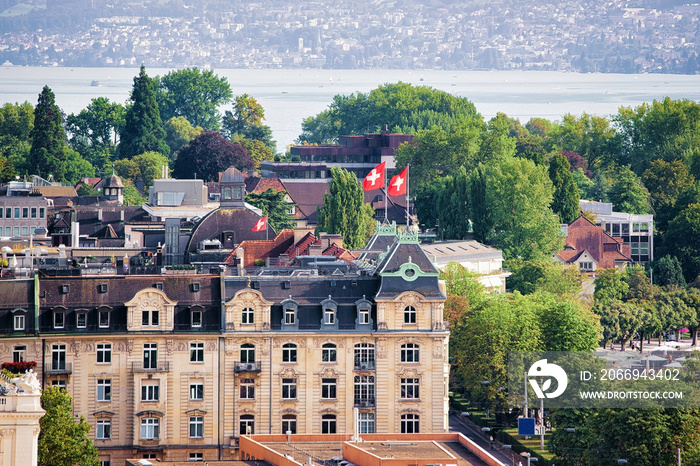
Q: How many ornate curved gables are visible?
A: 3